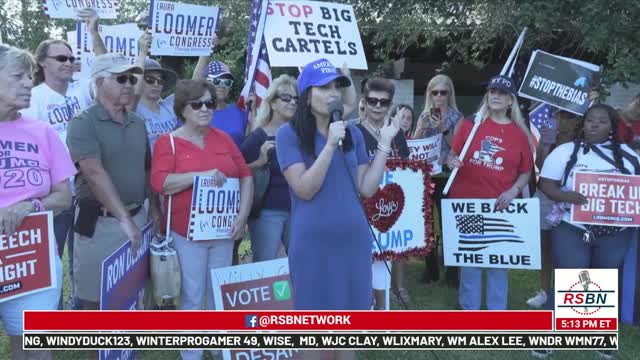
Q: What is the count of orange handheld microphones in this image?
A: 0